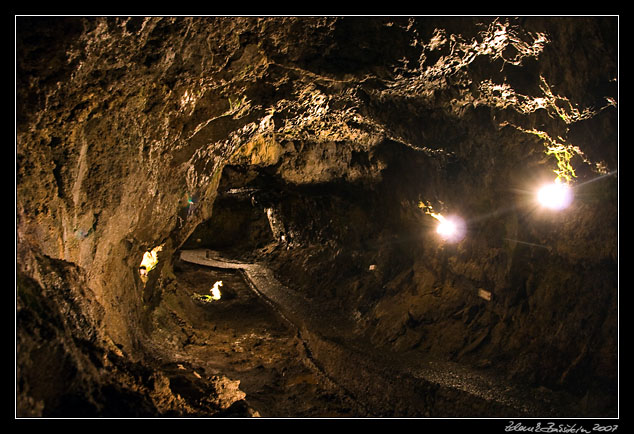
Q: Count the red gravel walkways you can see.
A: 0